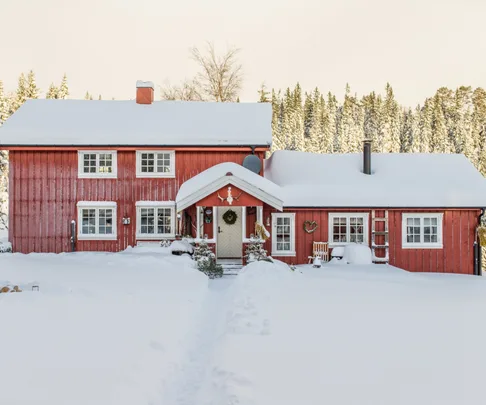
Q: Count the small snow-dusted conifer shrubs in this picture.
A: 2